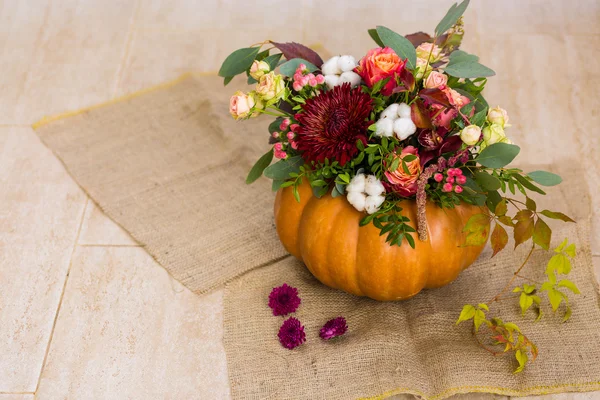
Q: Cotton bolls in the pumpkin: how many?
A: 3